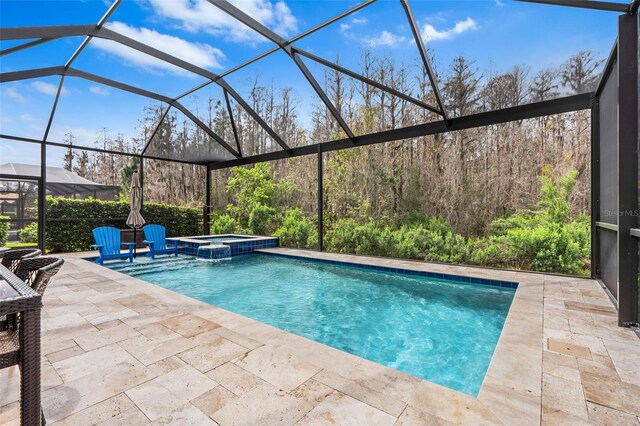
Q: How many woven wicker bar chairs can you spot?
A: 2